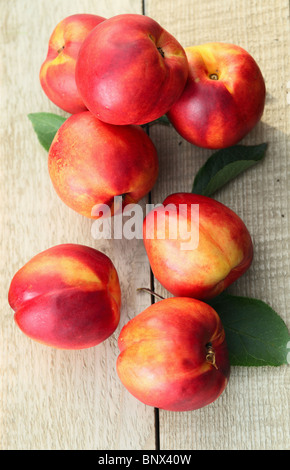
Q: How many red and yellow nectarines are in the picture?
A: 7